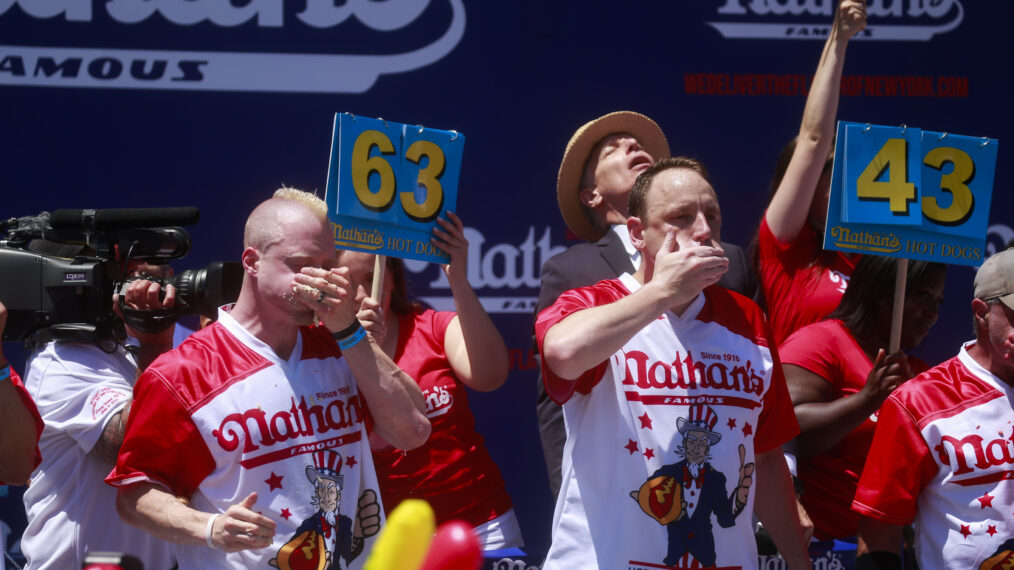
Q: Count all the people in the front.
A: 3